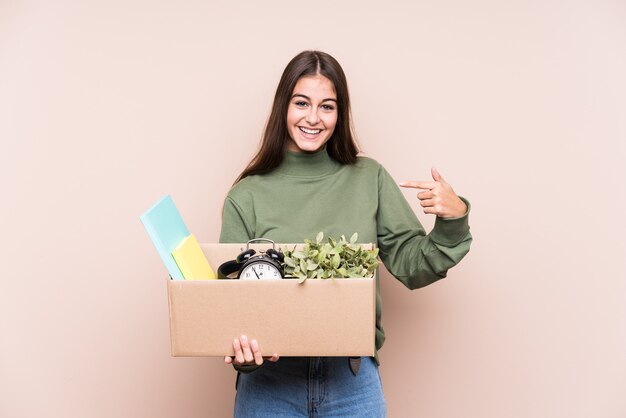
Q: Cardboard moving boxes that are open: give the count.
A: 1